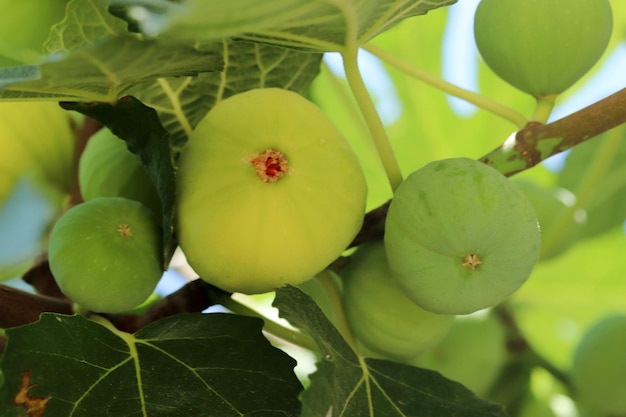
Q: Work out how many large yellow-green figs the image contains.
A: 1